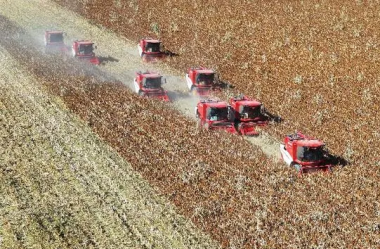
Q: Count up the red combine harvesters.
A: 8